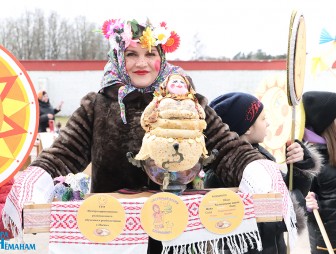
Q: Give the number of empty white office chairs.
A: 0